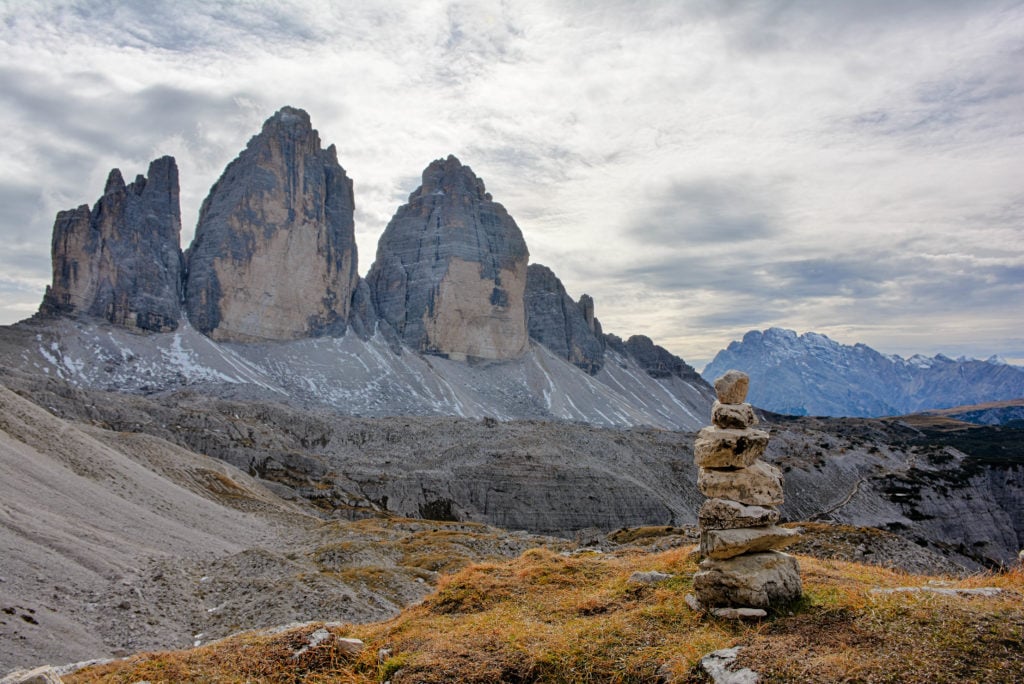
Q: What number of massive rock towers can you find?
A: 3